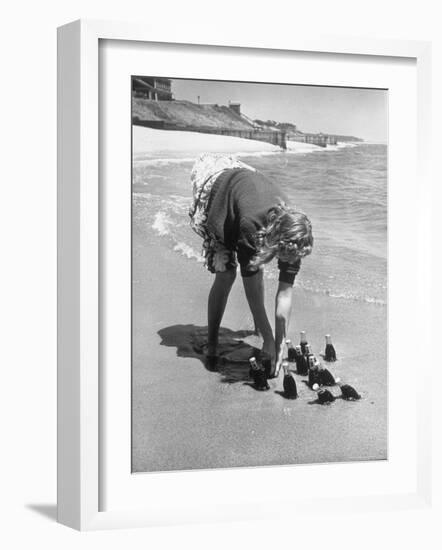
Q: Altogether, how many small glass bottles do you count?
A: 11